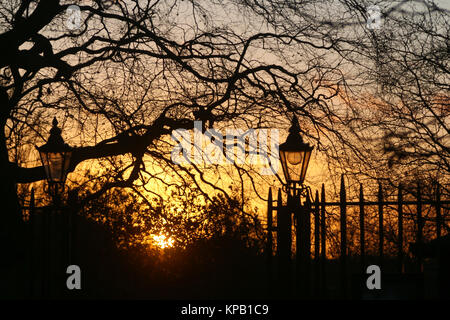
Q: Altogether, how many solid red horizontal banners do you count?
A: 0